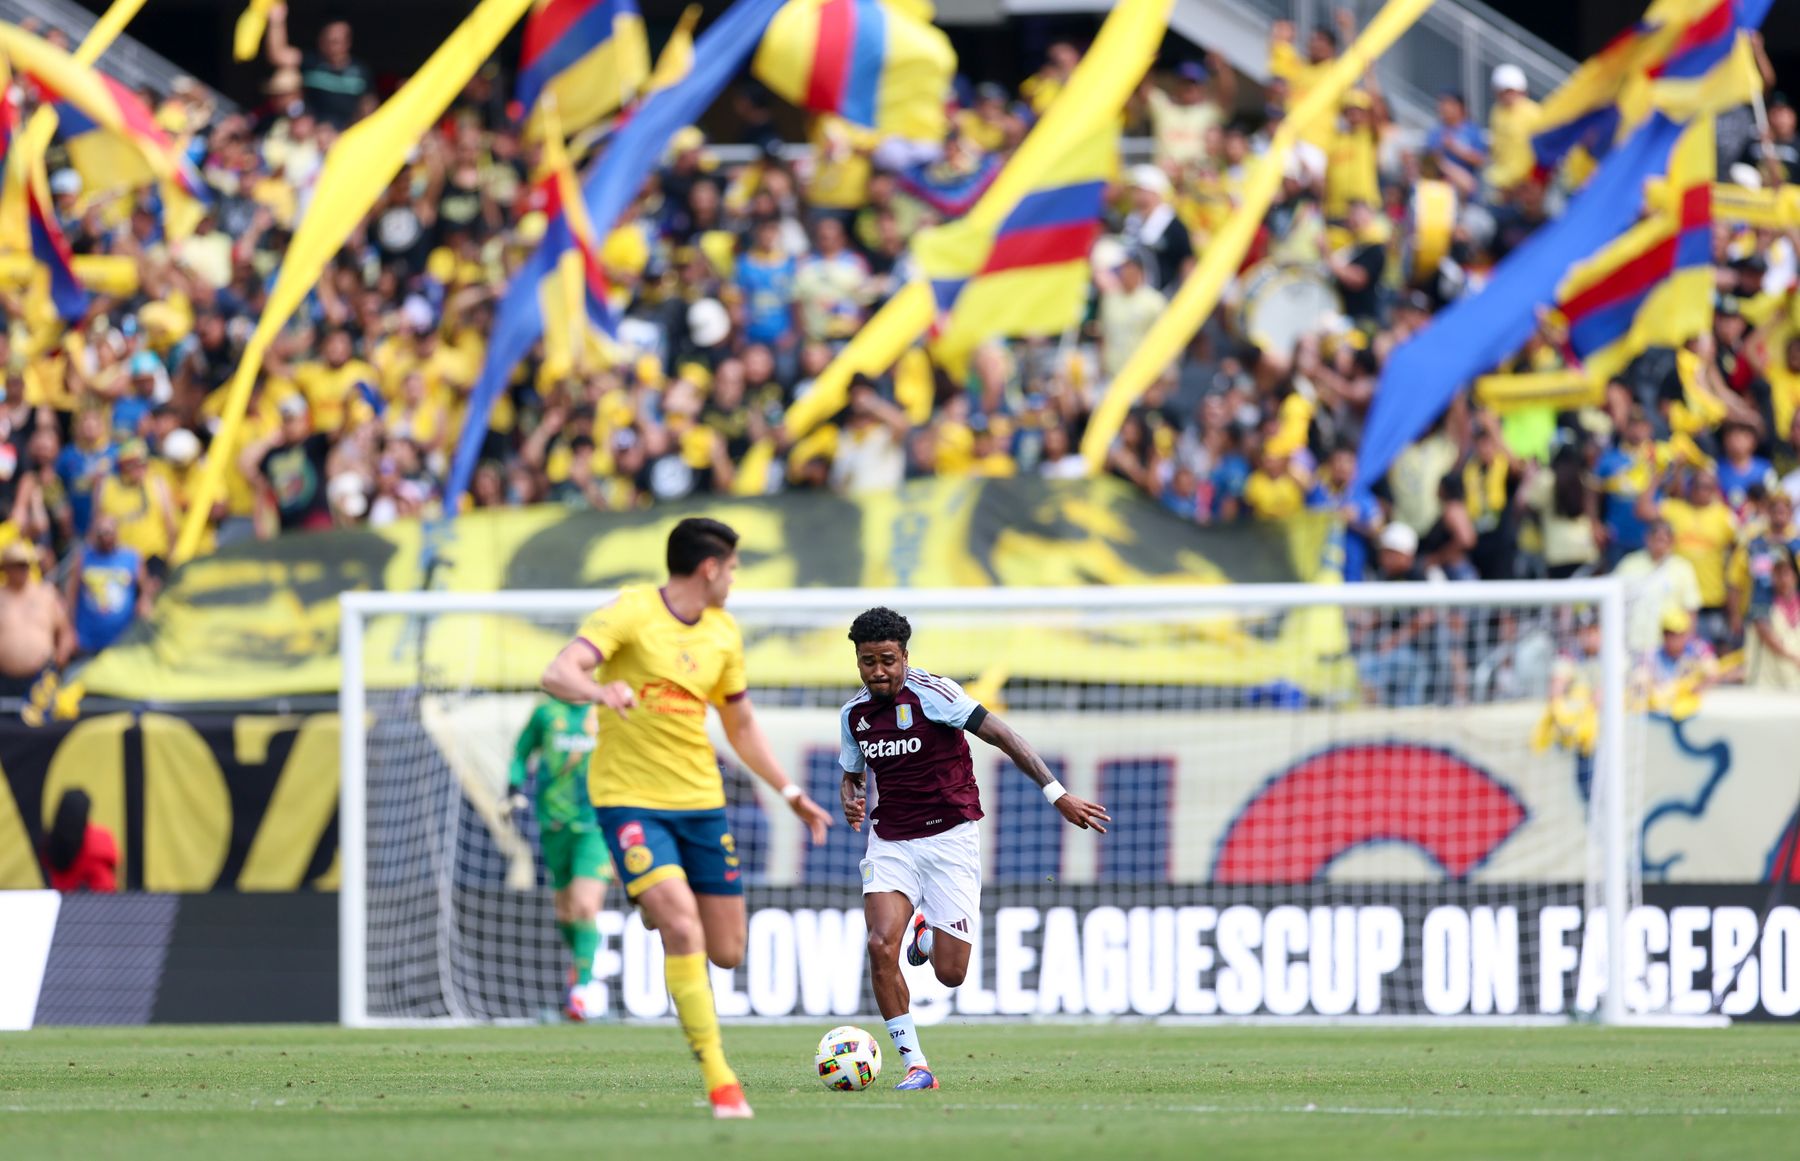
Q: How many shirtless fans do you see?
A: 1